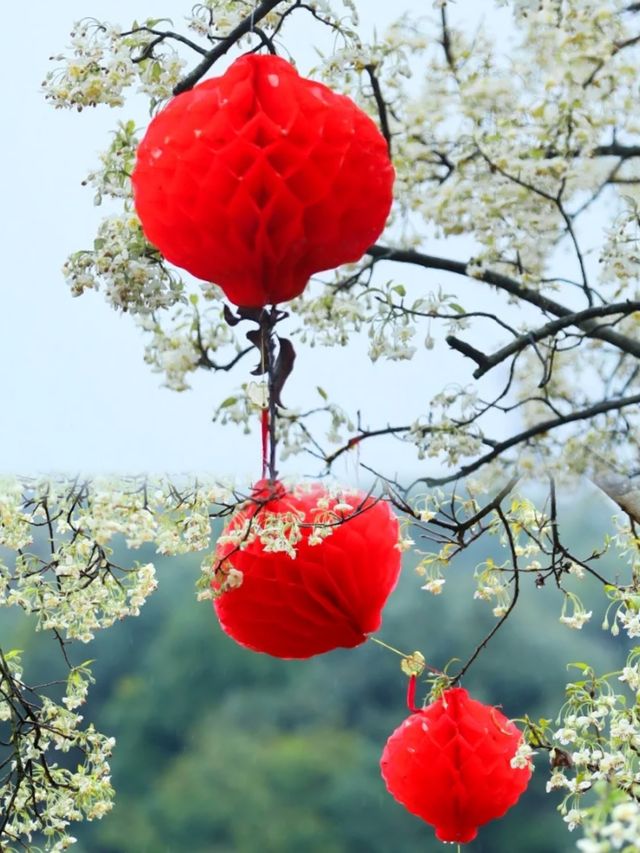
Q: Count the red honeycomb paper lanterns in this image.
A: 3